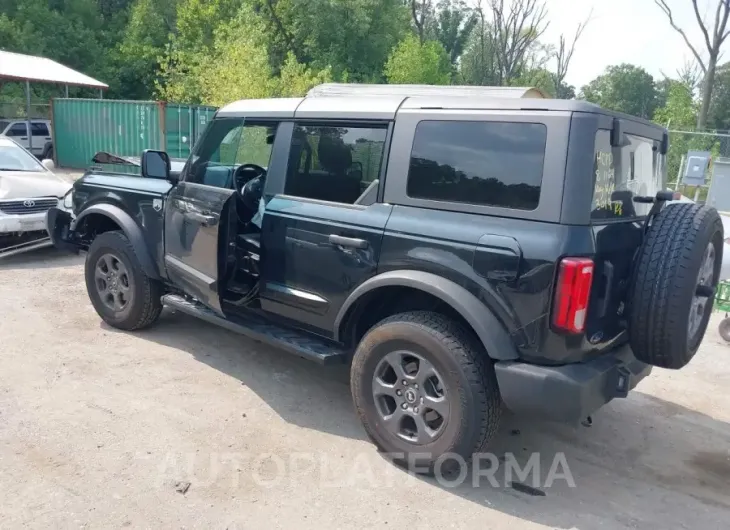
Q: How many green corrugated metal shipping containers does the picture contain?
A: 1